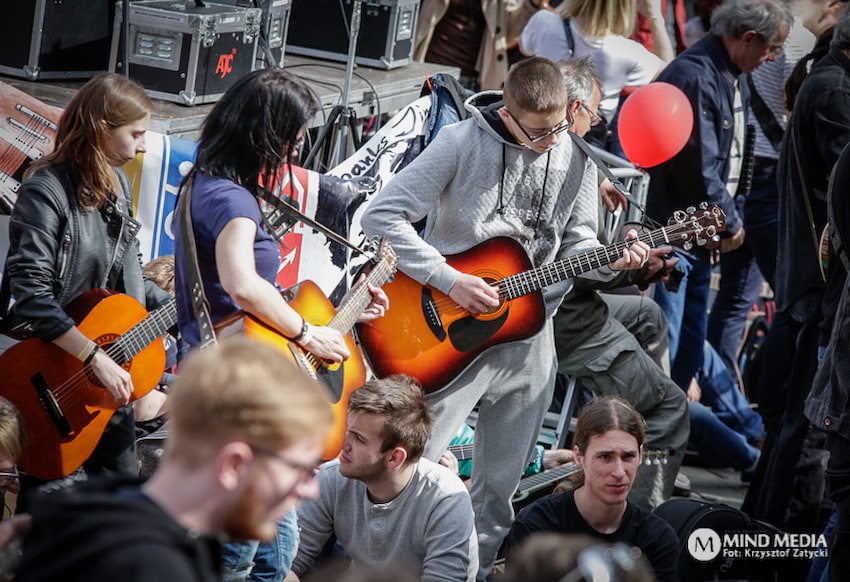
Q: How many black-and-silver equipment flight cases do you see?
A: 4